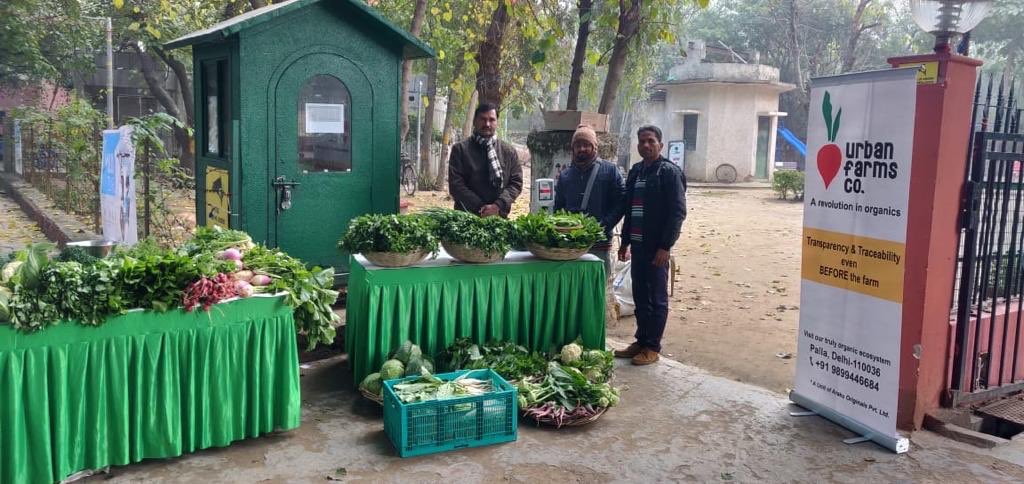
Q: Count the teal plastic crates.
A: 1